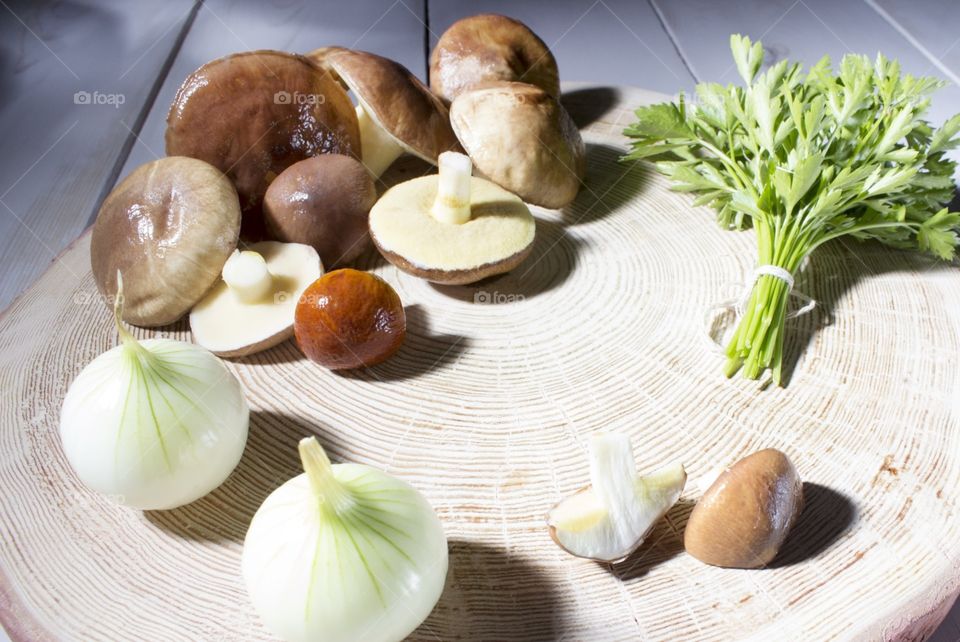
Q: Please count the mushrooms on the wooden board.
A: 11